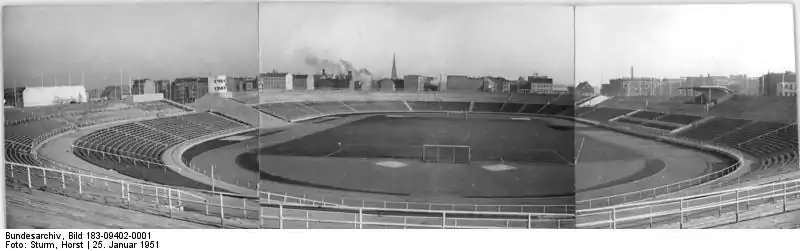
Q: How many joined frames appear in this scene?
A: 3